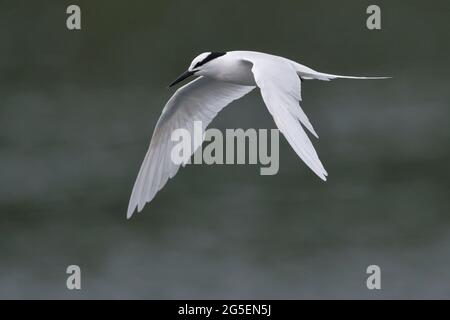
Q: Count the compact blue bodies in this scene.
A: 0